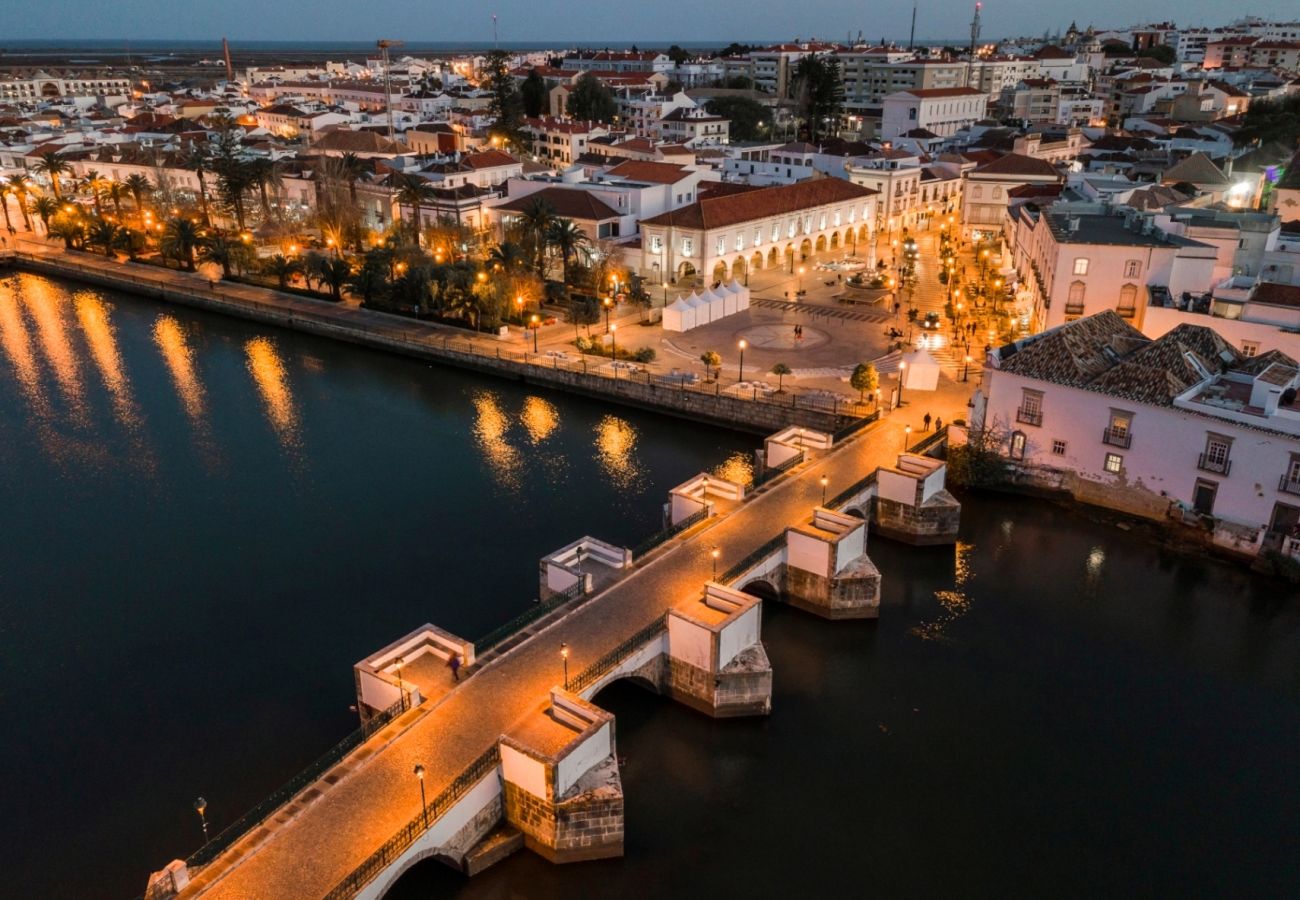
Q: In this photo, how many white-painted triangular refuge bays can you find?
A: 8